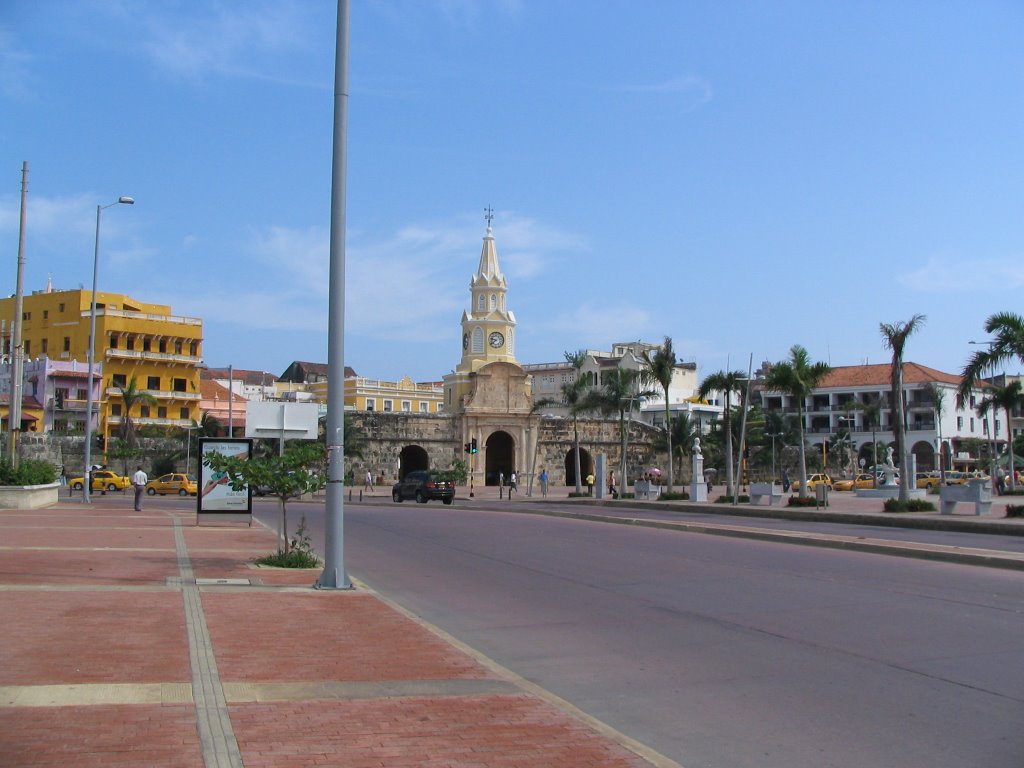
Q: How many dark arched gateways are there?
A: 3